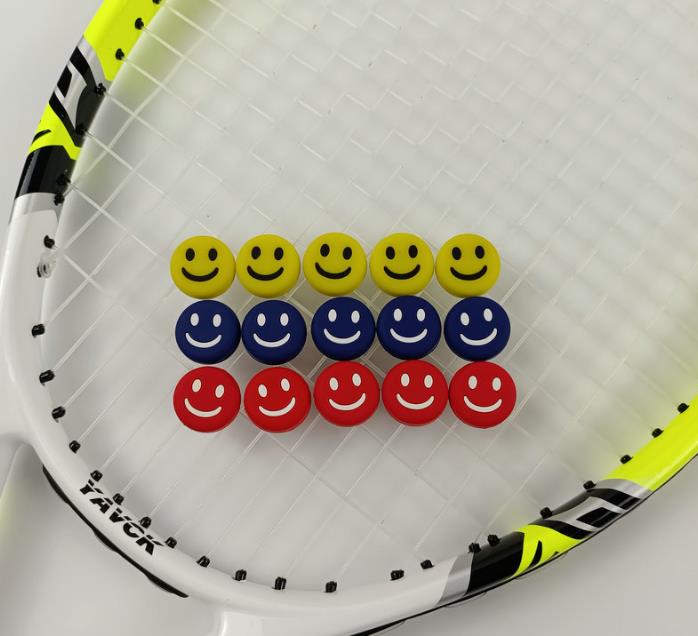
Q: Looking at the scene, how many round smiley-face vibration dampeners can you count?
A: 15